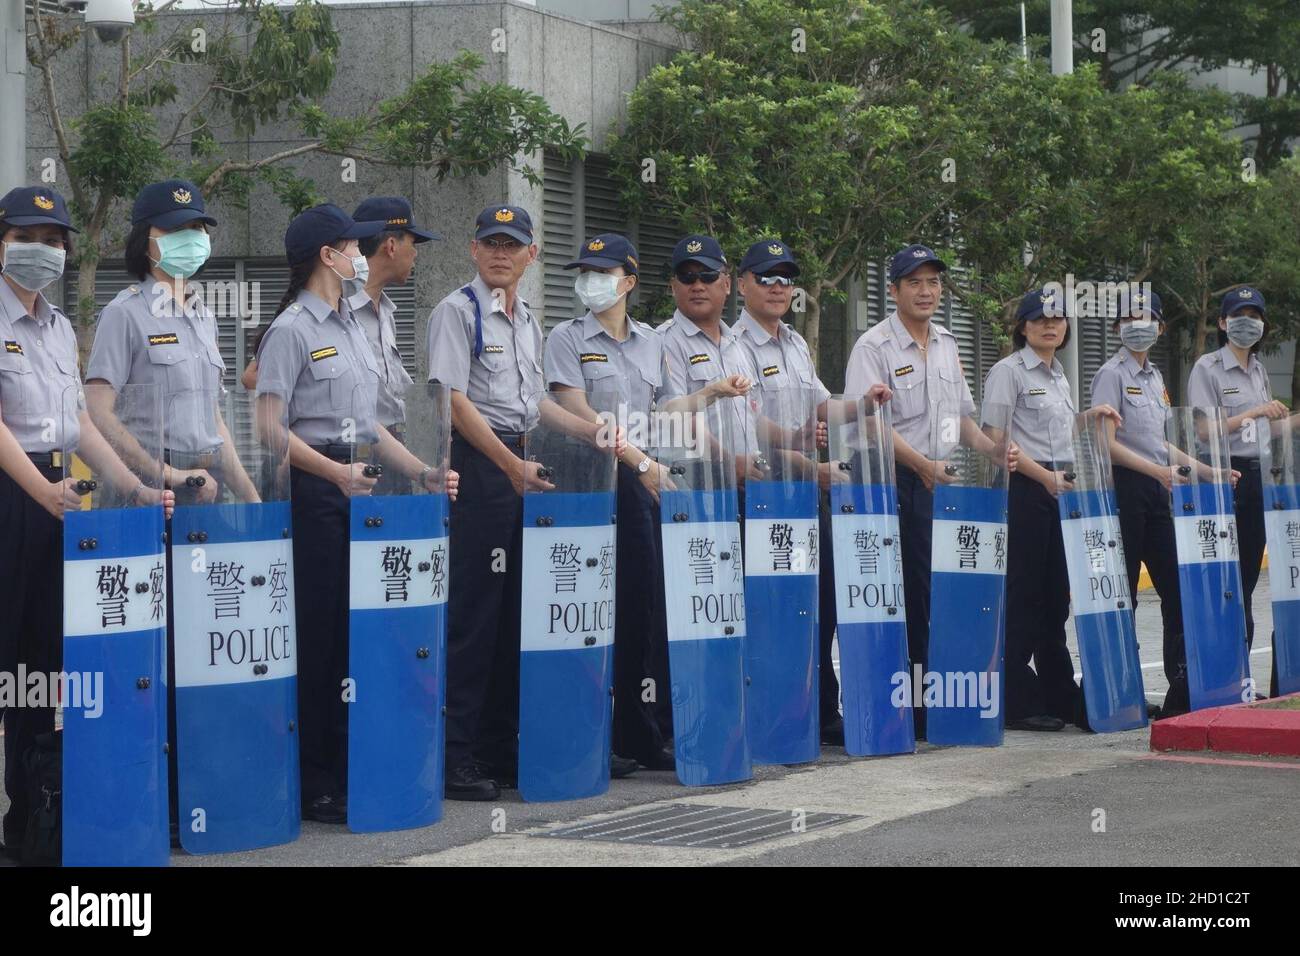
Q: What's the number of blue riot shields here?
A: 11